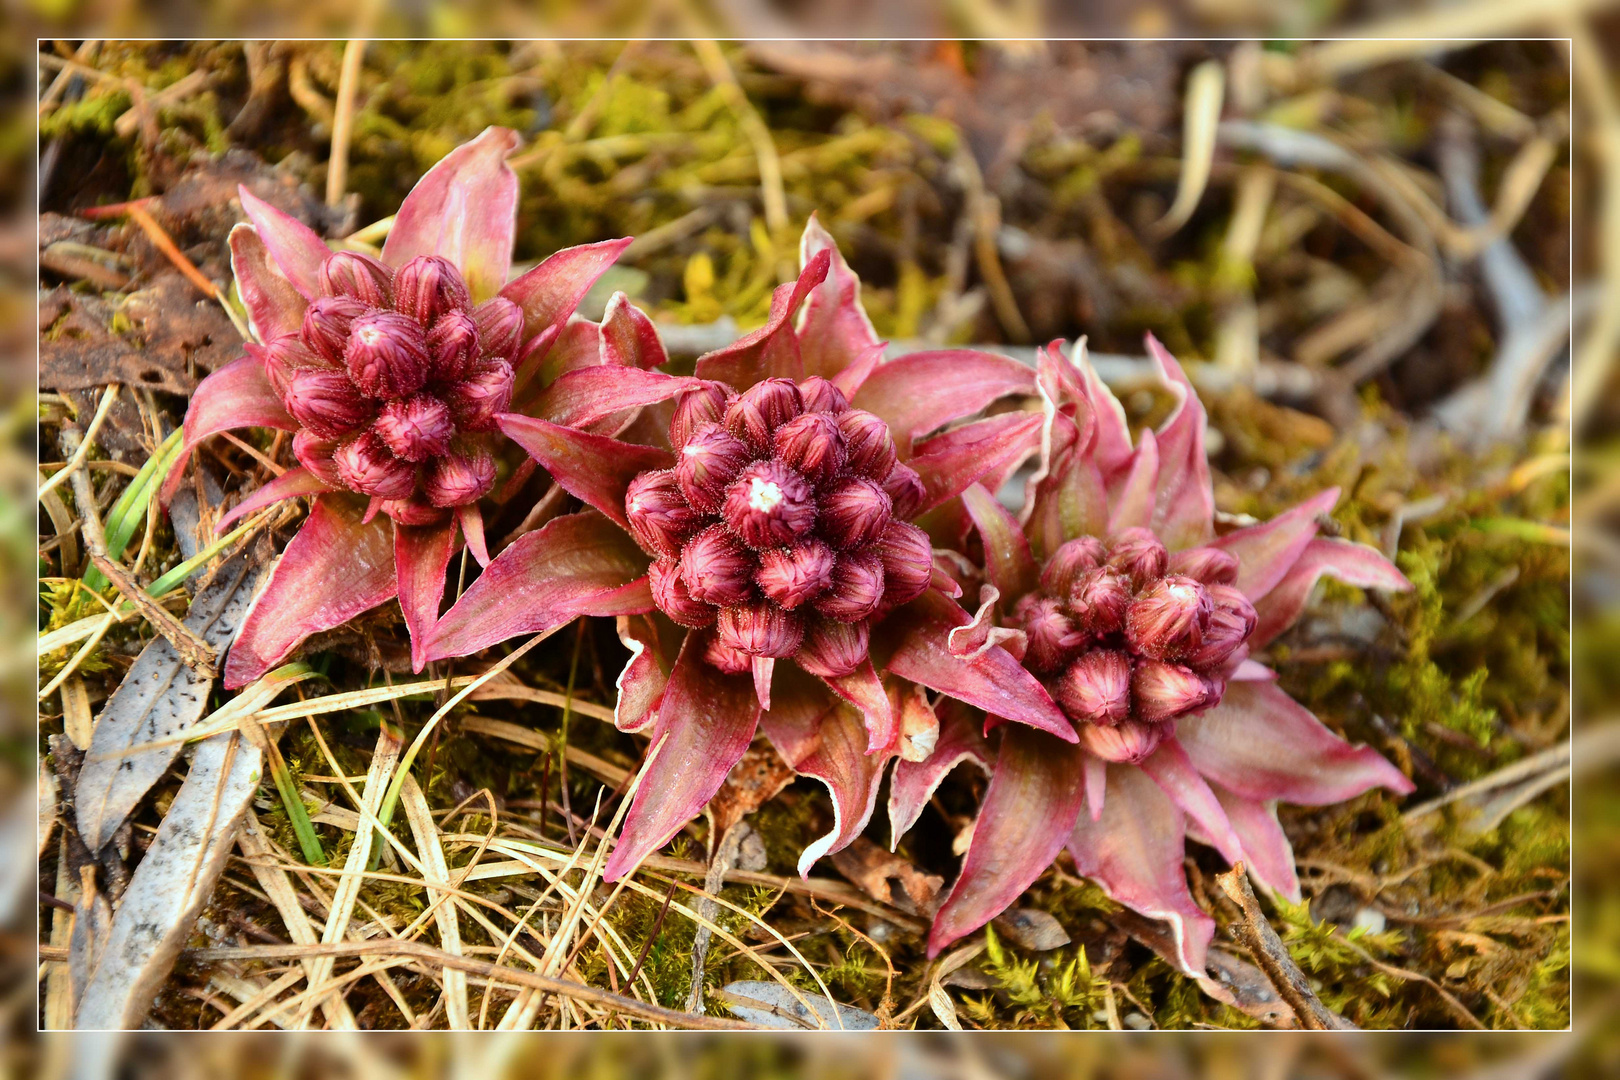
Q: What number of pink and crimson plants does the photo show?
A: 3